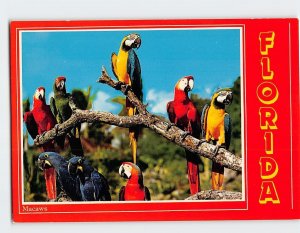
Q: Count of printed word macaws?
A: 1